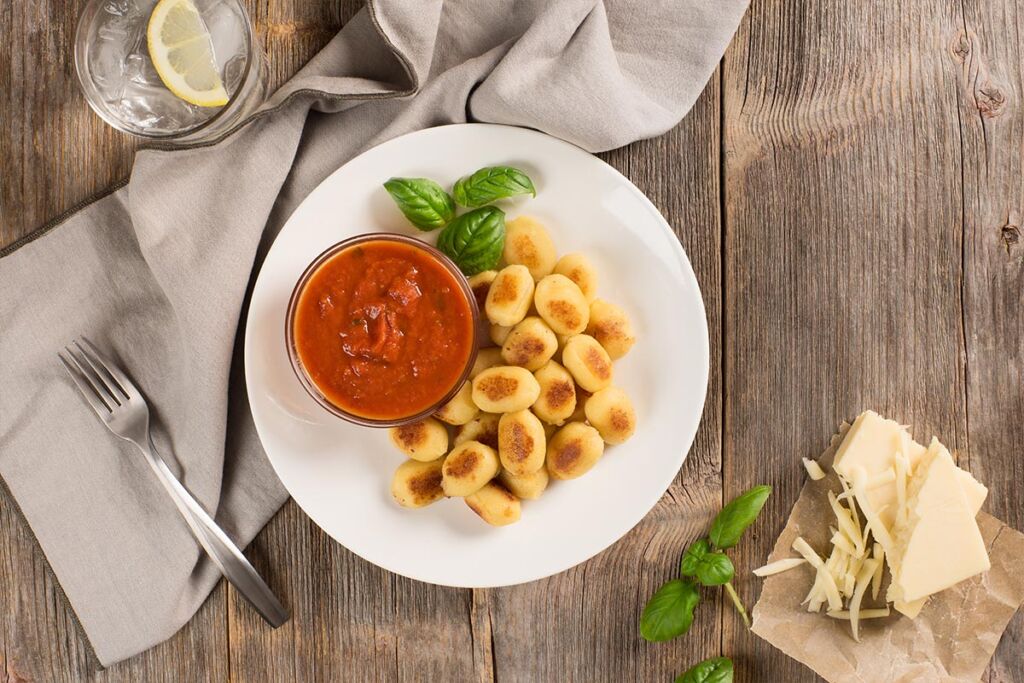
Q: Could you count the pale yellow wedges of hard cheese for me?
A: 2